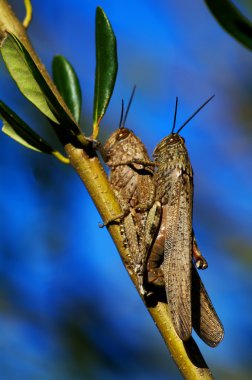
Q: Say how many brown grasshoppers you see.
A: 2